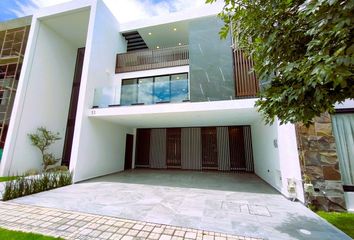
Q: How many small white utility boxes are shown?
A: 2